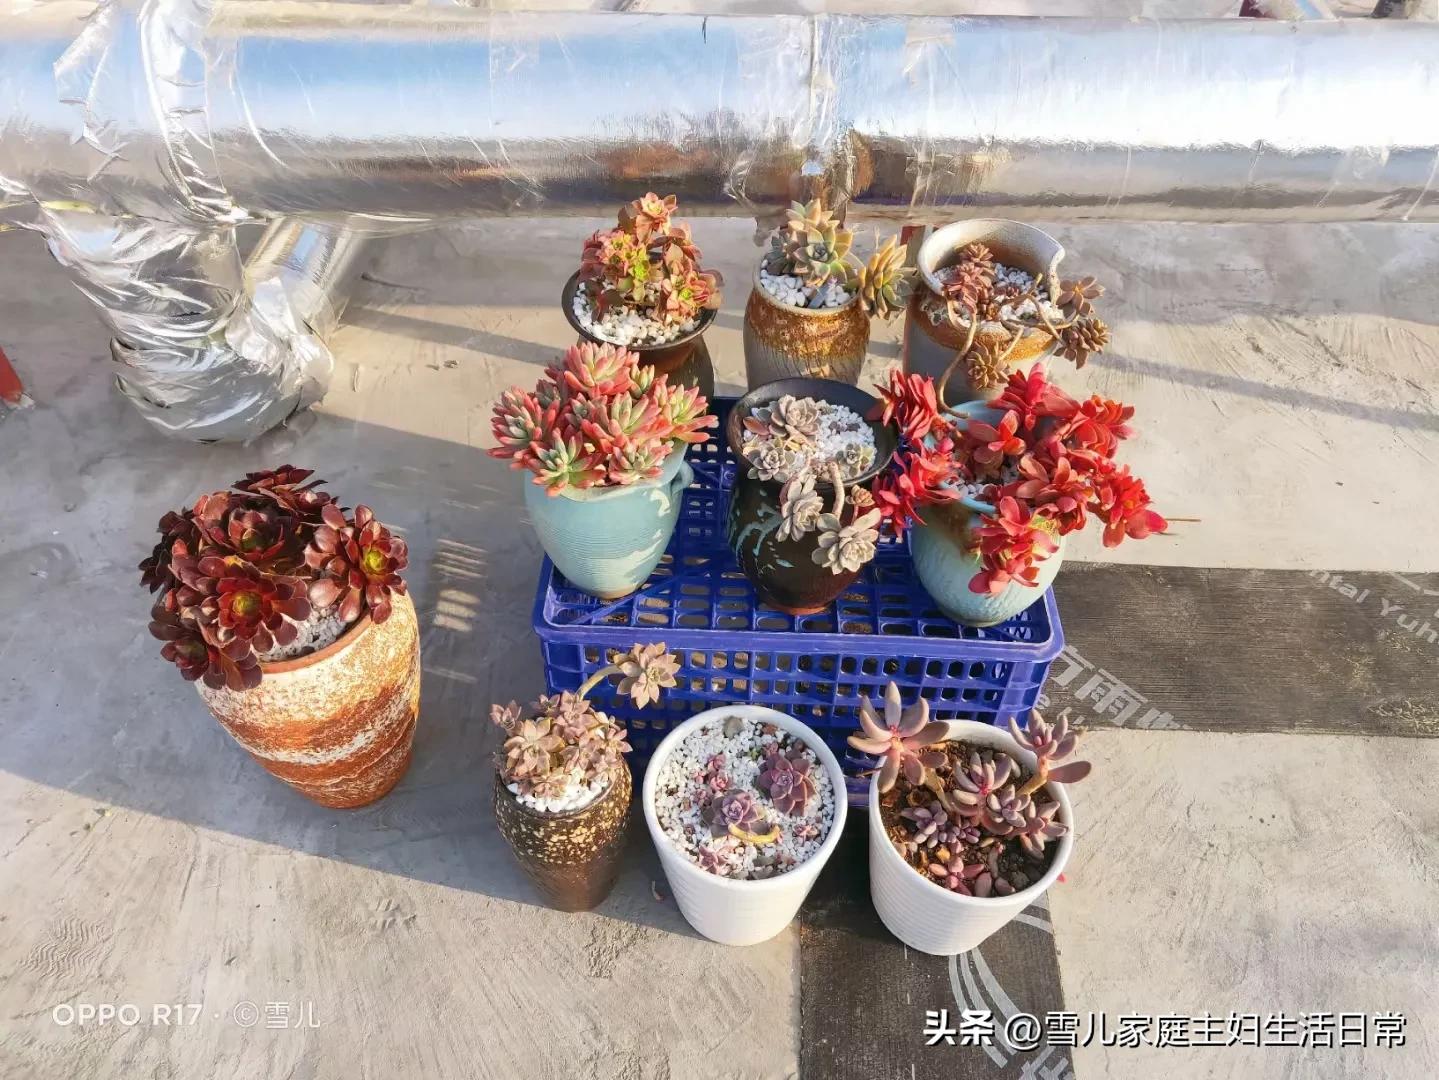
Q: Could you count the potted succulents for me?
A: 10